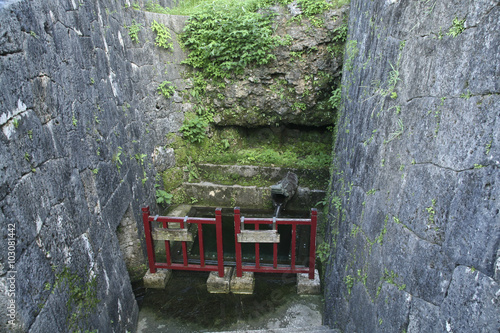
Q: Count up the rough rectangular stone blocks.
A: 4